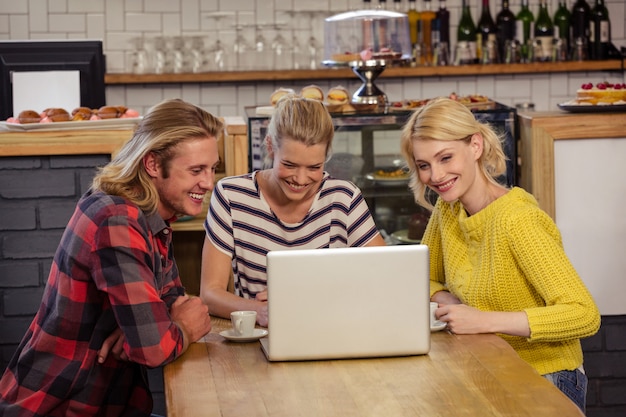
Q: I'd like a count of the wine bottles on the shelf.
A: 8